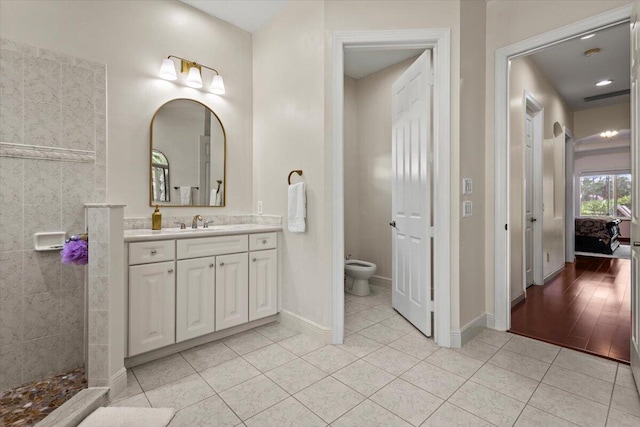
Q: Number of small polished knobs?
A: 6